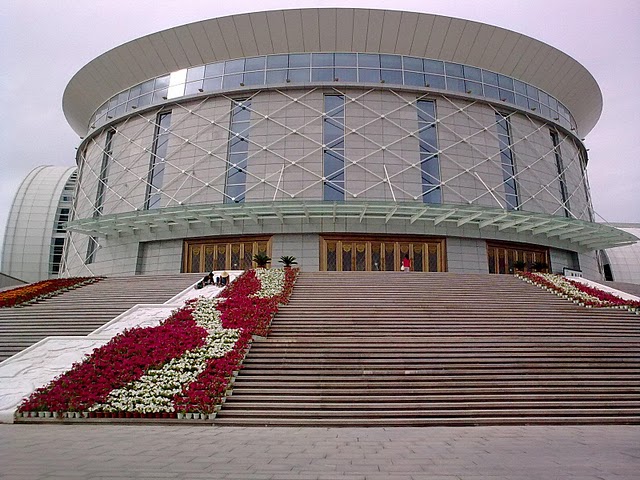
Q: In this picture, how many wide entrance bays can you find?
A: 3